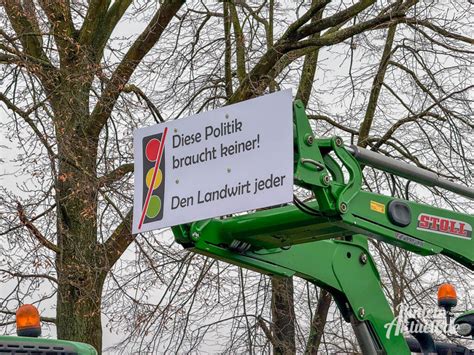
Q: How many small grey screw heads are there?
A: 4